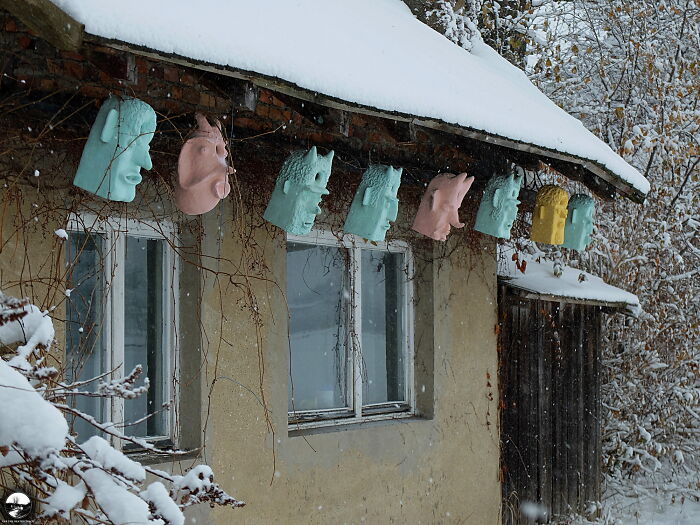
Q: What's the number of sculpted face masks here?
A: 8